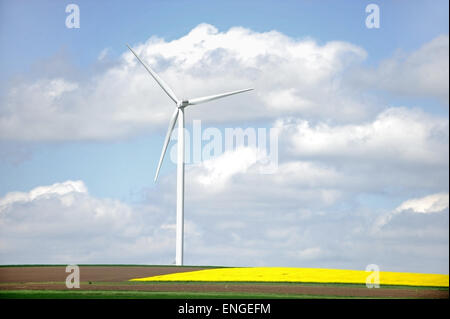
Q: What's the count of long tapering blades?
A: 3